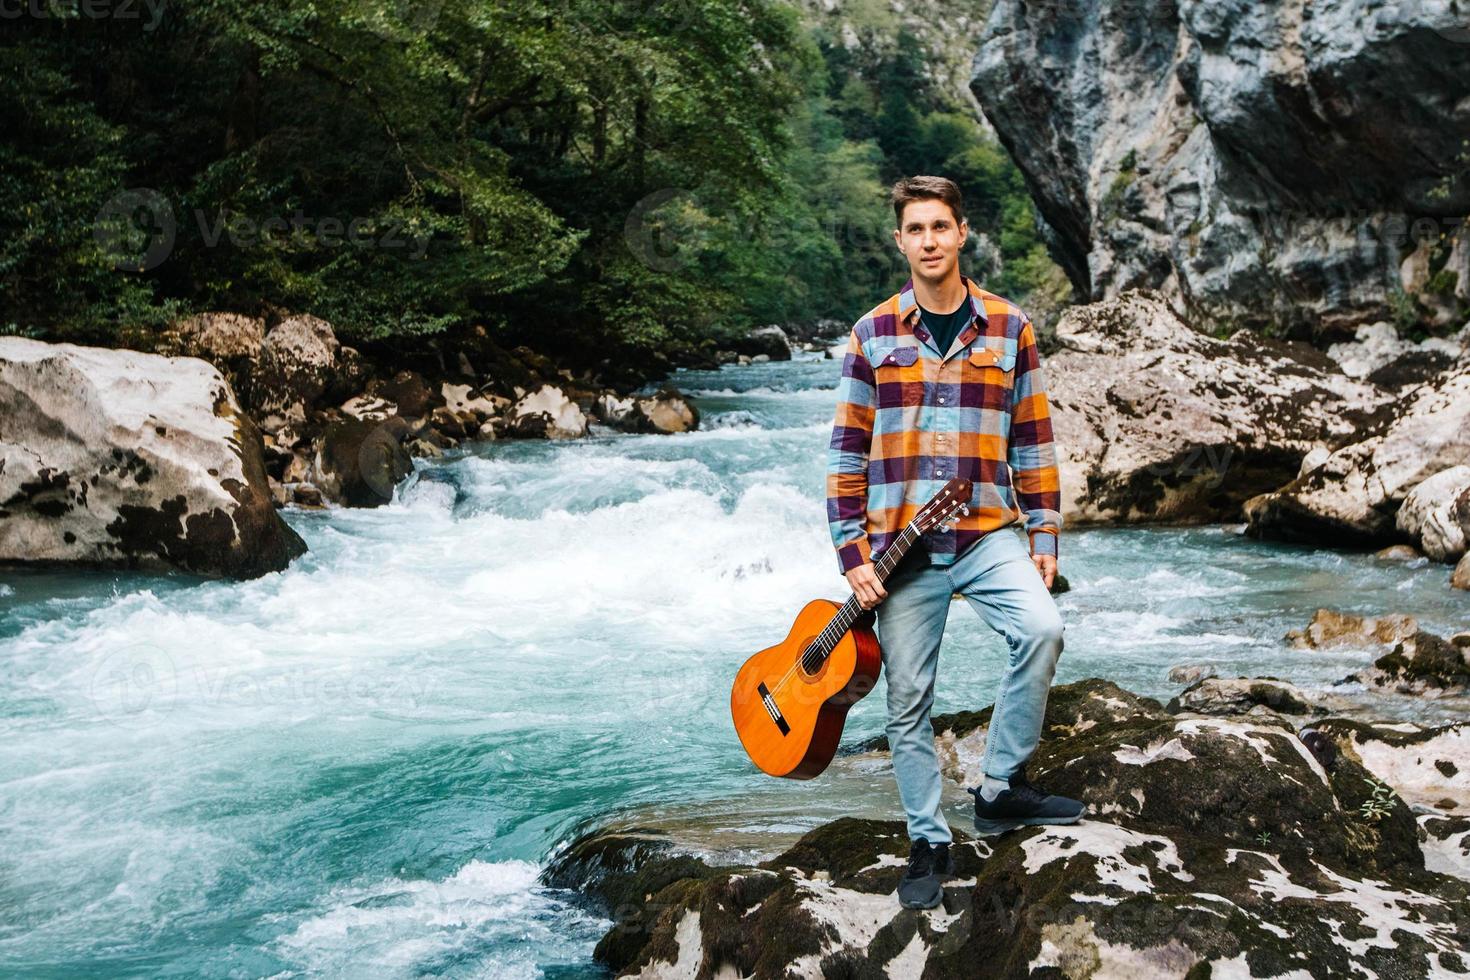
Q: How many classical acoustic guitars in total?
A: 1